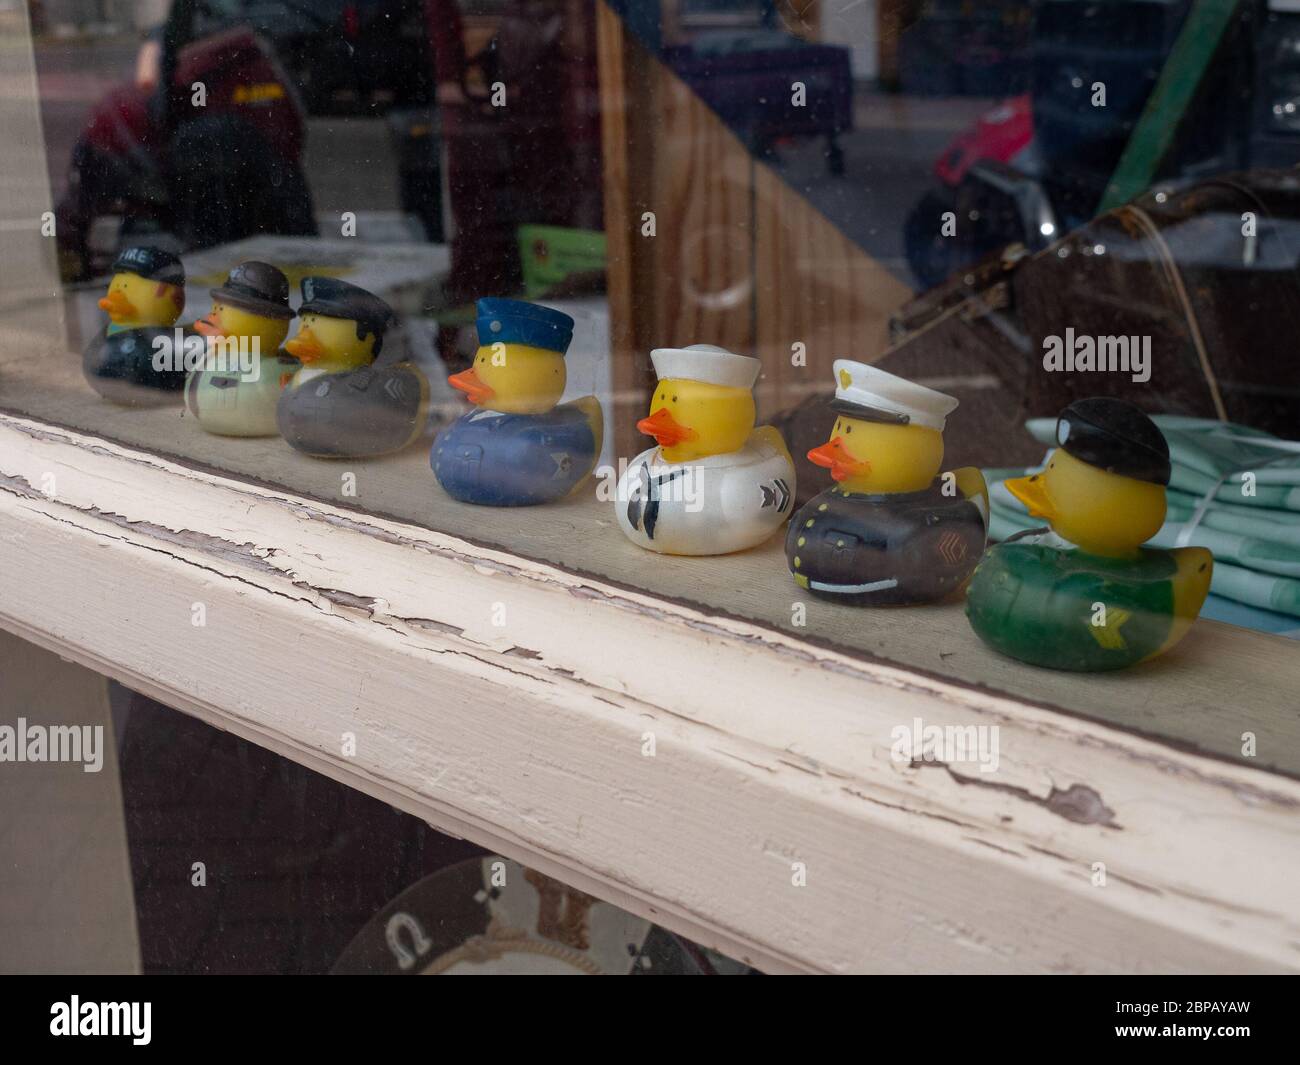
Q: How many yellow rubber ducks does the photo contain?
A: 7